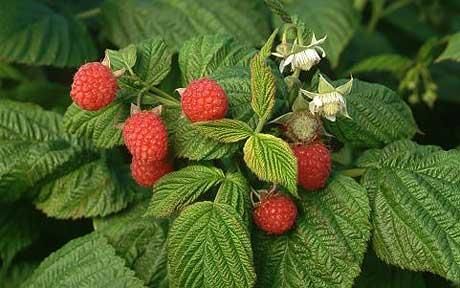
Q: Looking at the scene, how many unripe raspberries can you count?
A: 1